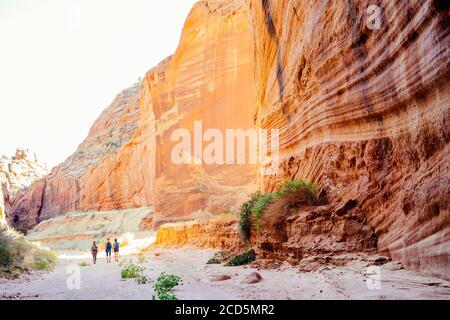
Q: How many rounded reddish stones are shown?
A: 2